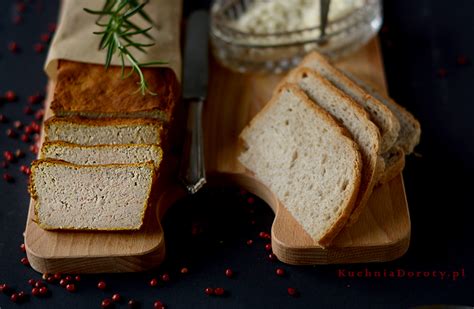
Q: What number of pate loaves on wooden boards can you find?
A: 1